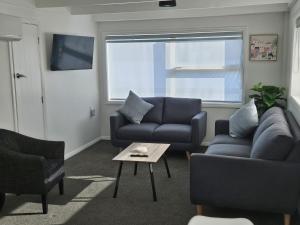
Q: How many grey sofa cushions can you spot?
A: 2